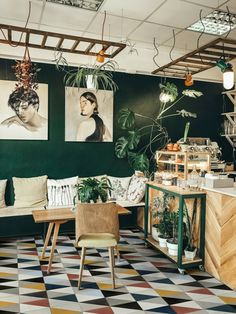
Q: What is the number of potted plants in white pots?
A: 5